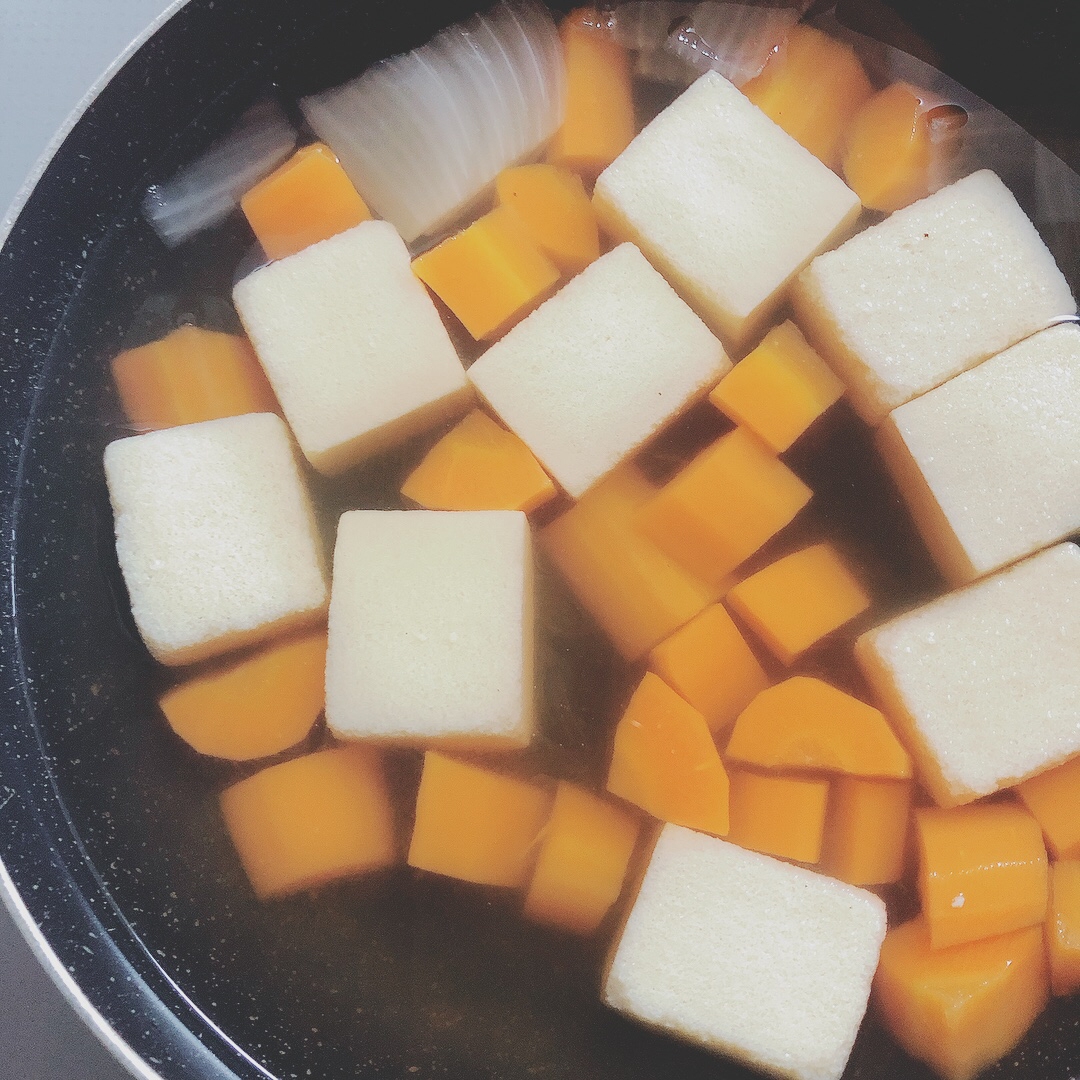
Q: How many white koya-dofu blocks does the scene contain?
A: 9